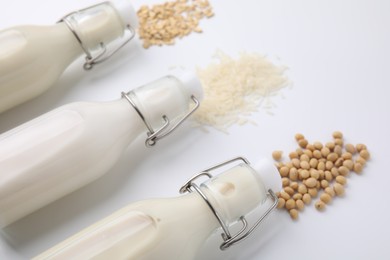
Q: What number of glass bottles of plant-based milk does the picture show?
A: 3